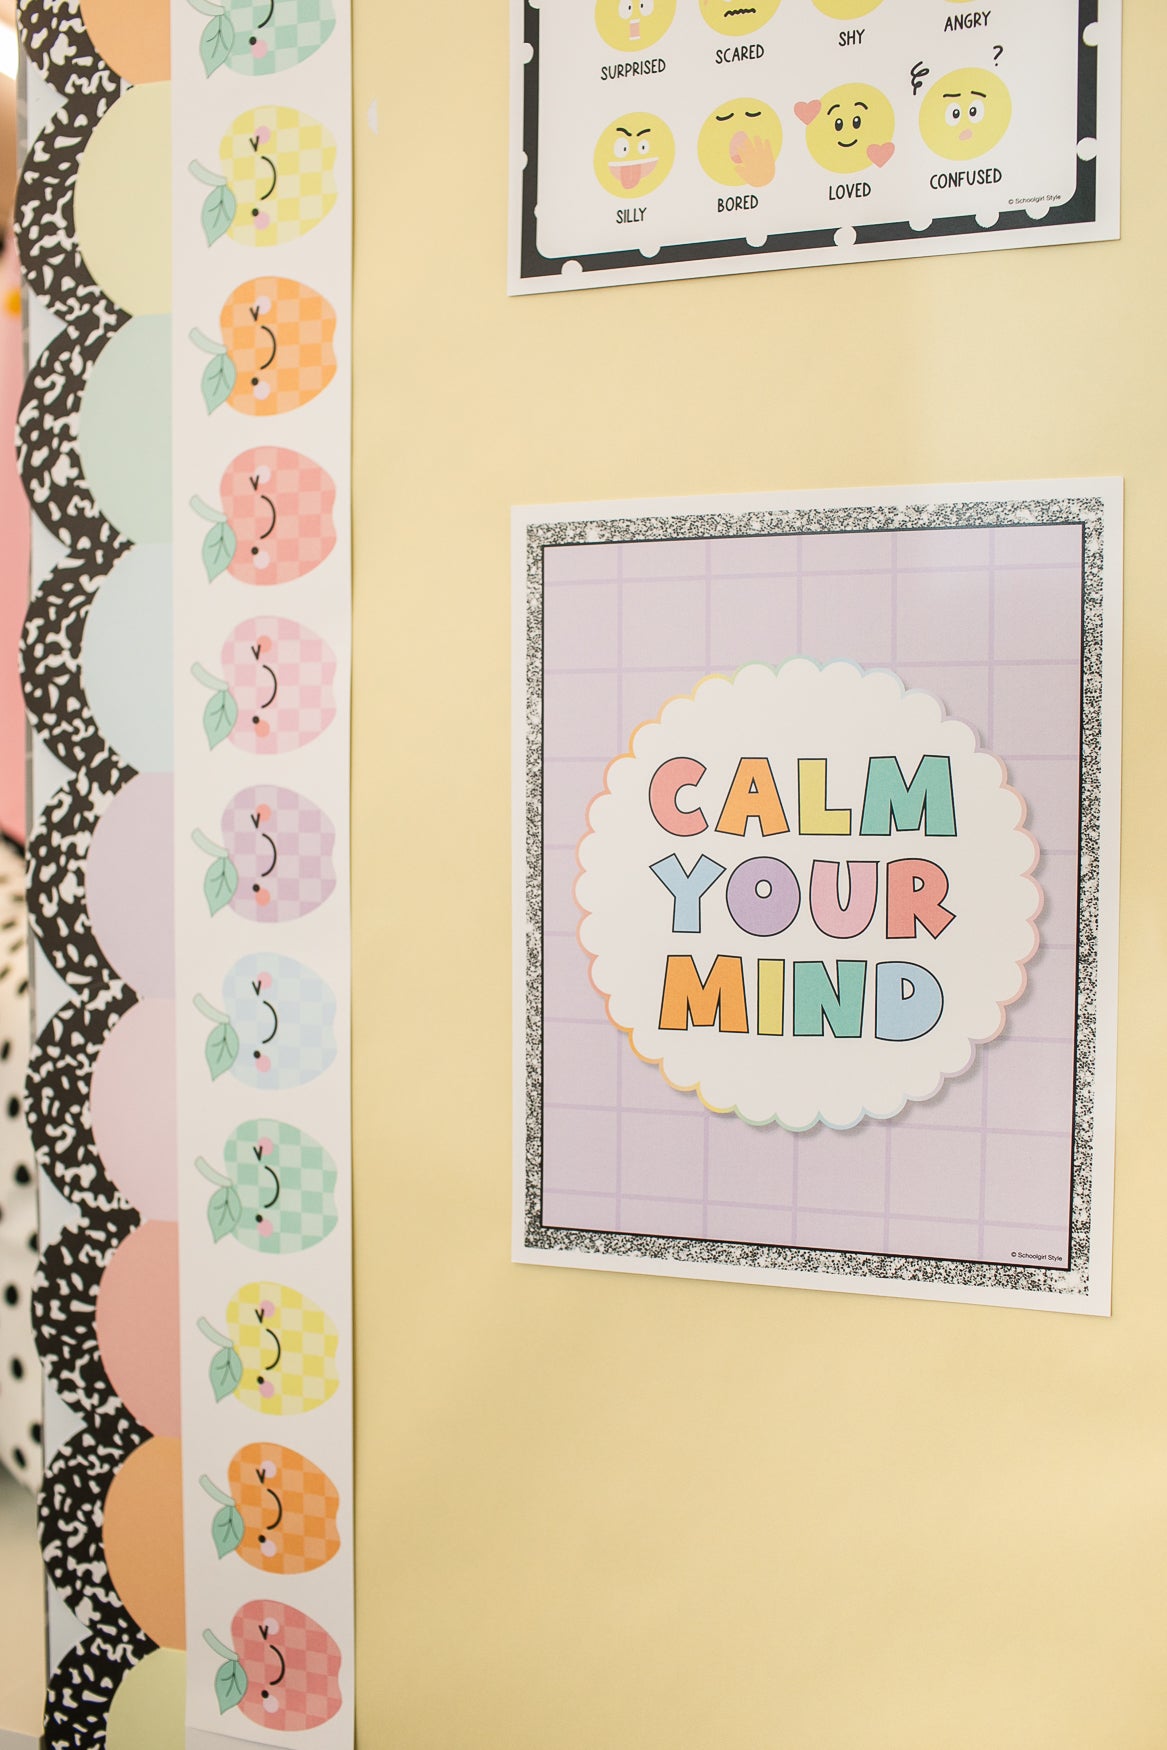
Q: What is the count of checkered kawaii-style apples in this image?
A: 11